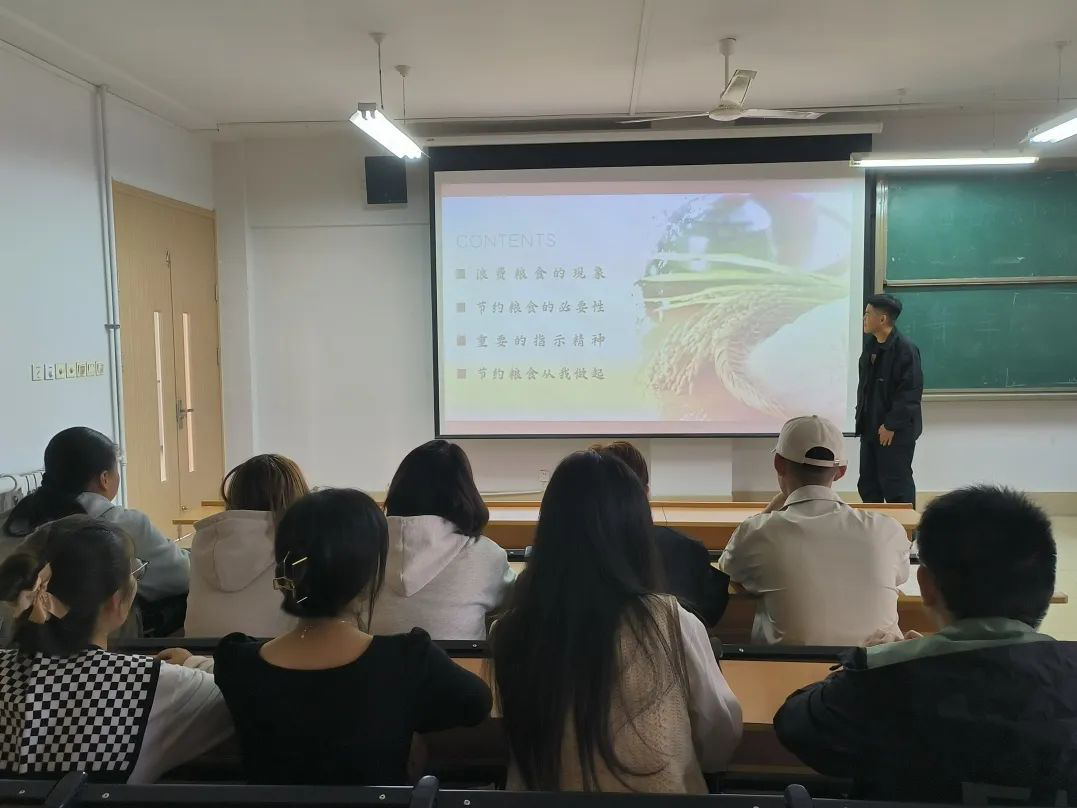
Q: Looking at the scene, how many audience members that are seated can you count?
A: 9